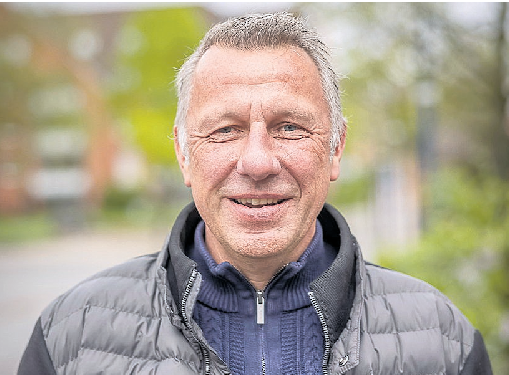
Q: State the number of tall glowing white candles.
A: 0